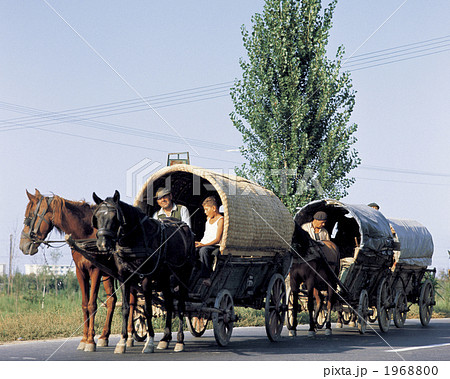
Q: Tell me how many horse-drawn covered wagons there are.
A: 3